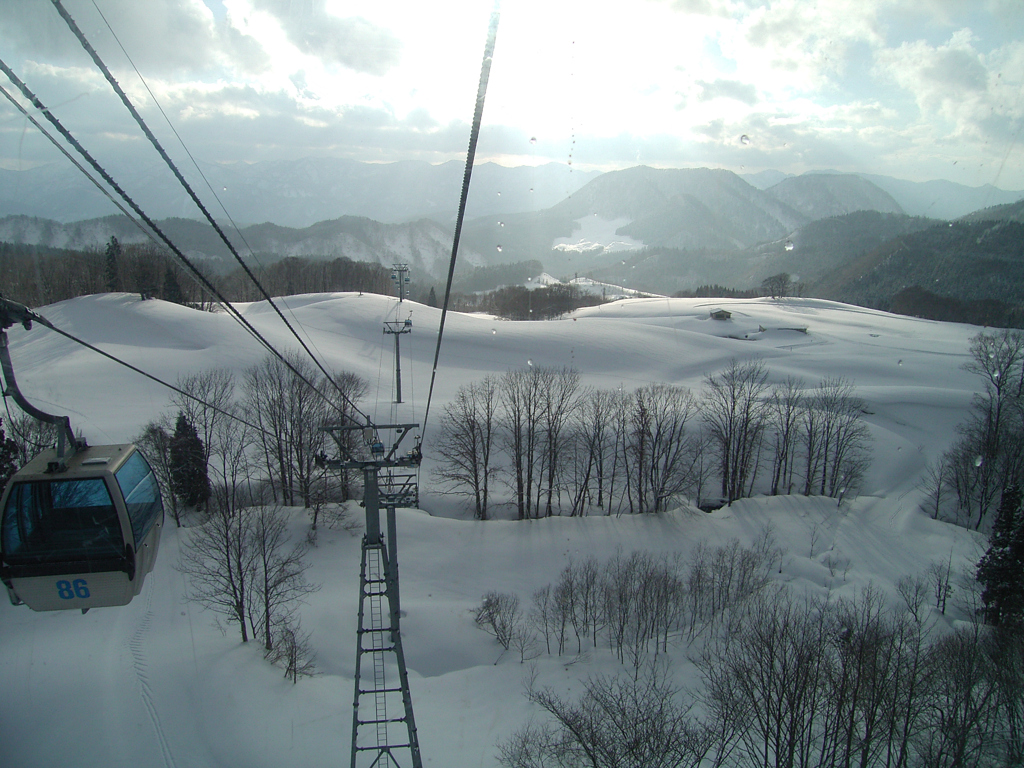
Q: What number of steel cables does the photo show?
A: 6